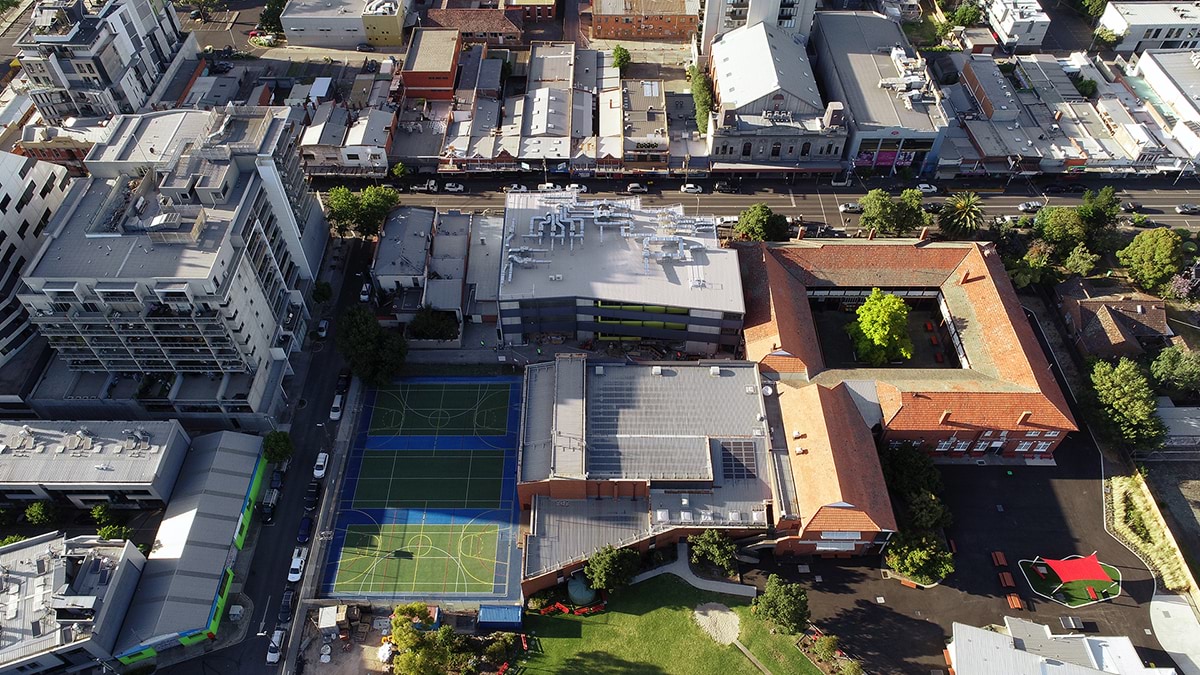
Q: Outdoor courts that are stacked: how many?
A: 3